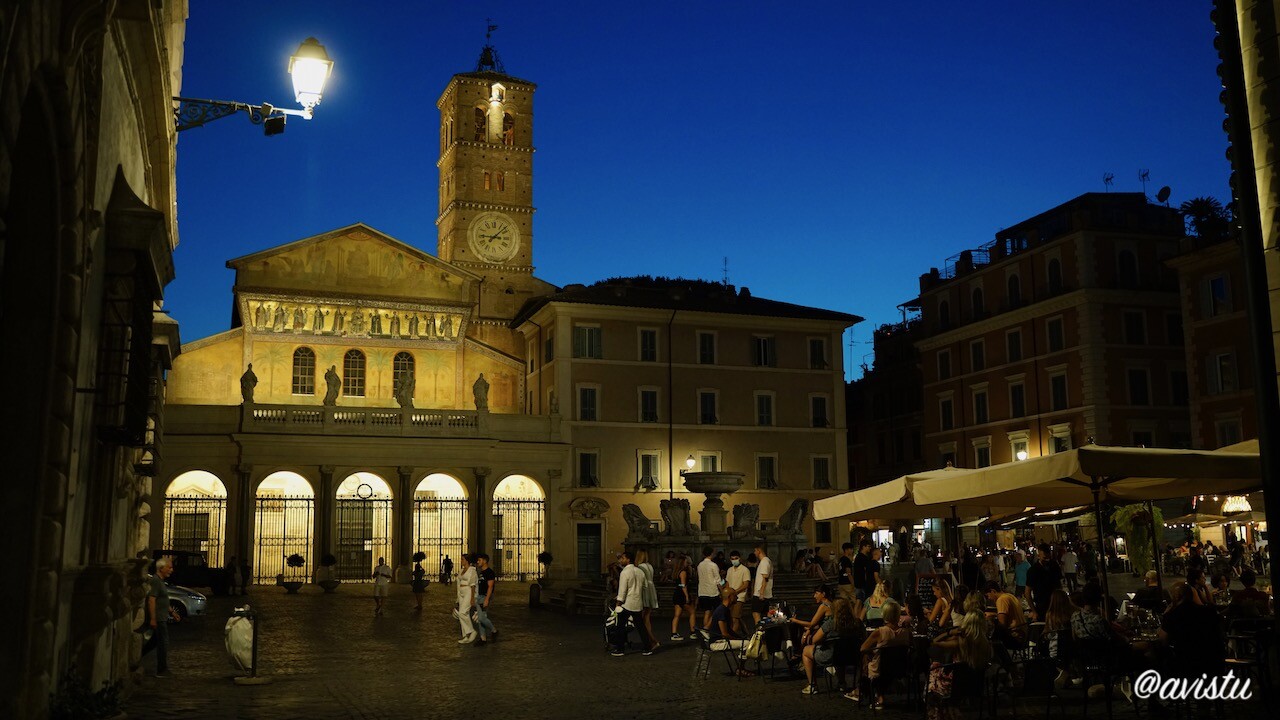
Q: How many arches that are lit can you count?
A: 5